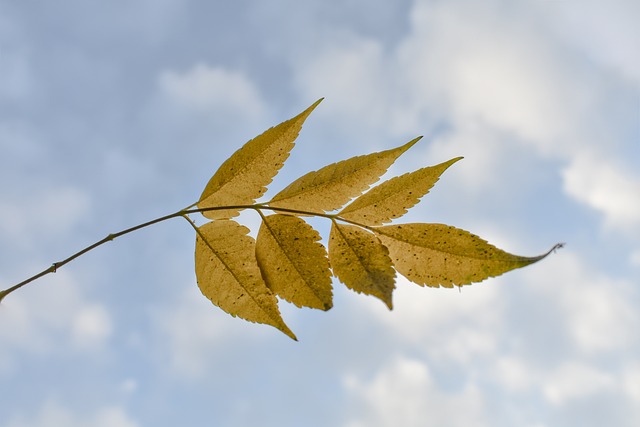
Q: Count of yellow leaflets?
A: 7